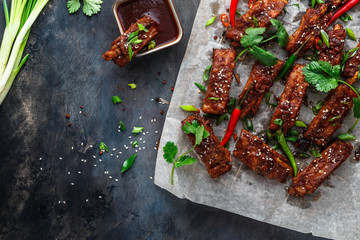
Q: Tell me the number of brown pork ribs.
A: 12